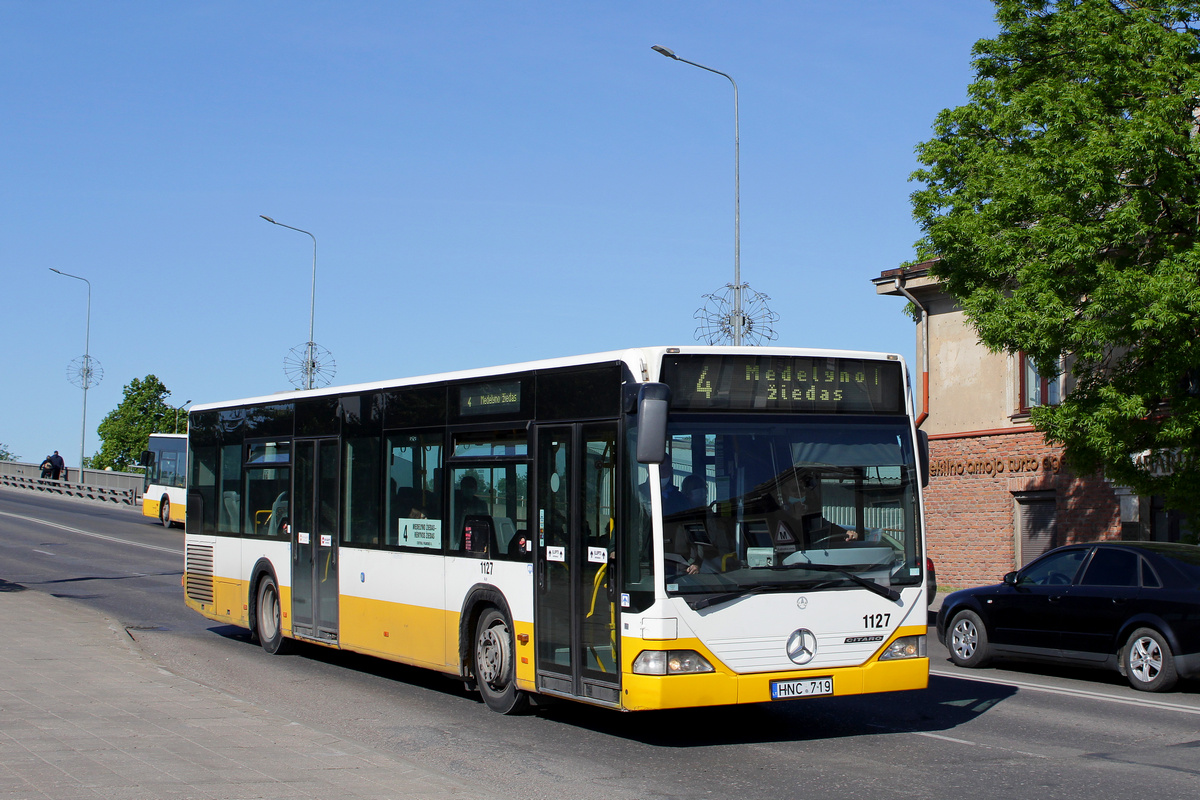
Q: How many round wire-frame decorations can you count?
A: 3